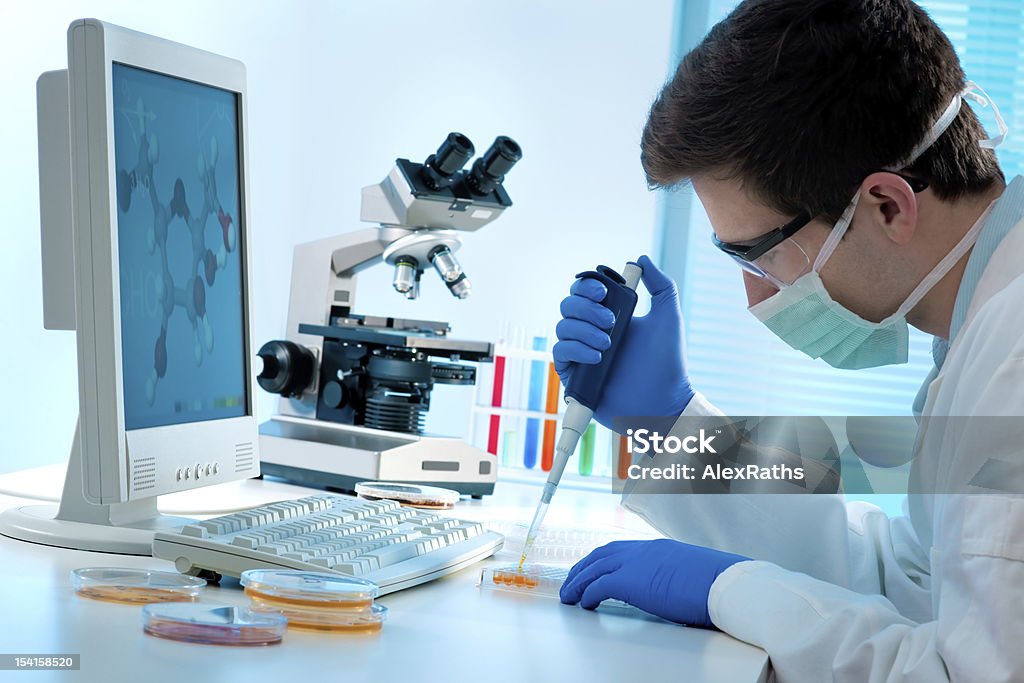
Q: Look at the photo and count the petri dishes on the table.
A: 5